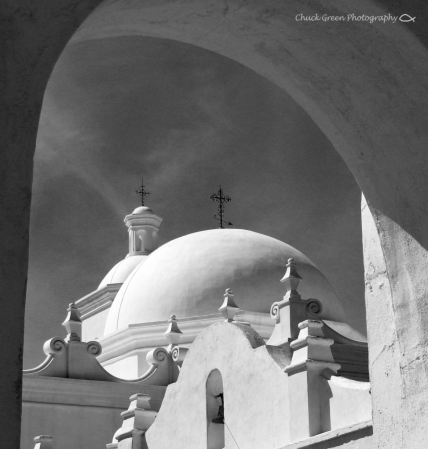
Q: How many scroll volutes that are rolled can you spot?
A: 6